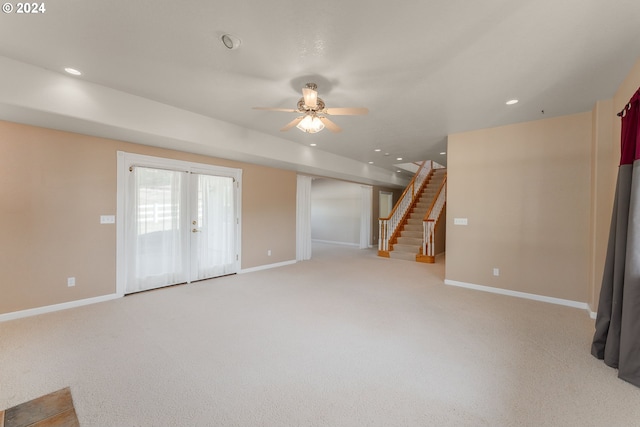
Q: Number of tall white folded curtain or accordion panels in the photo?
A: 2